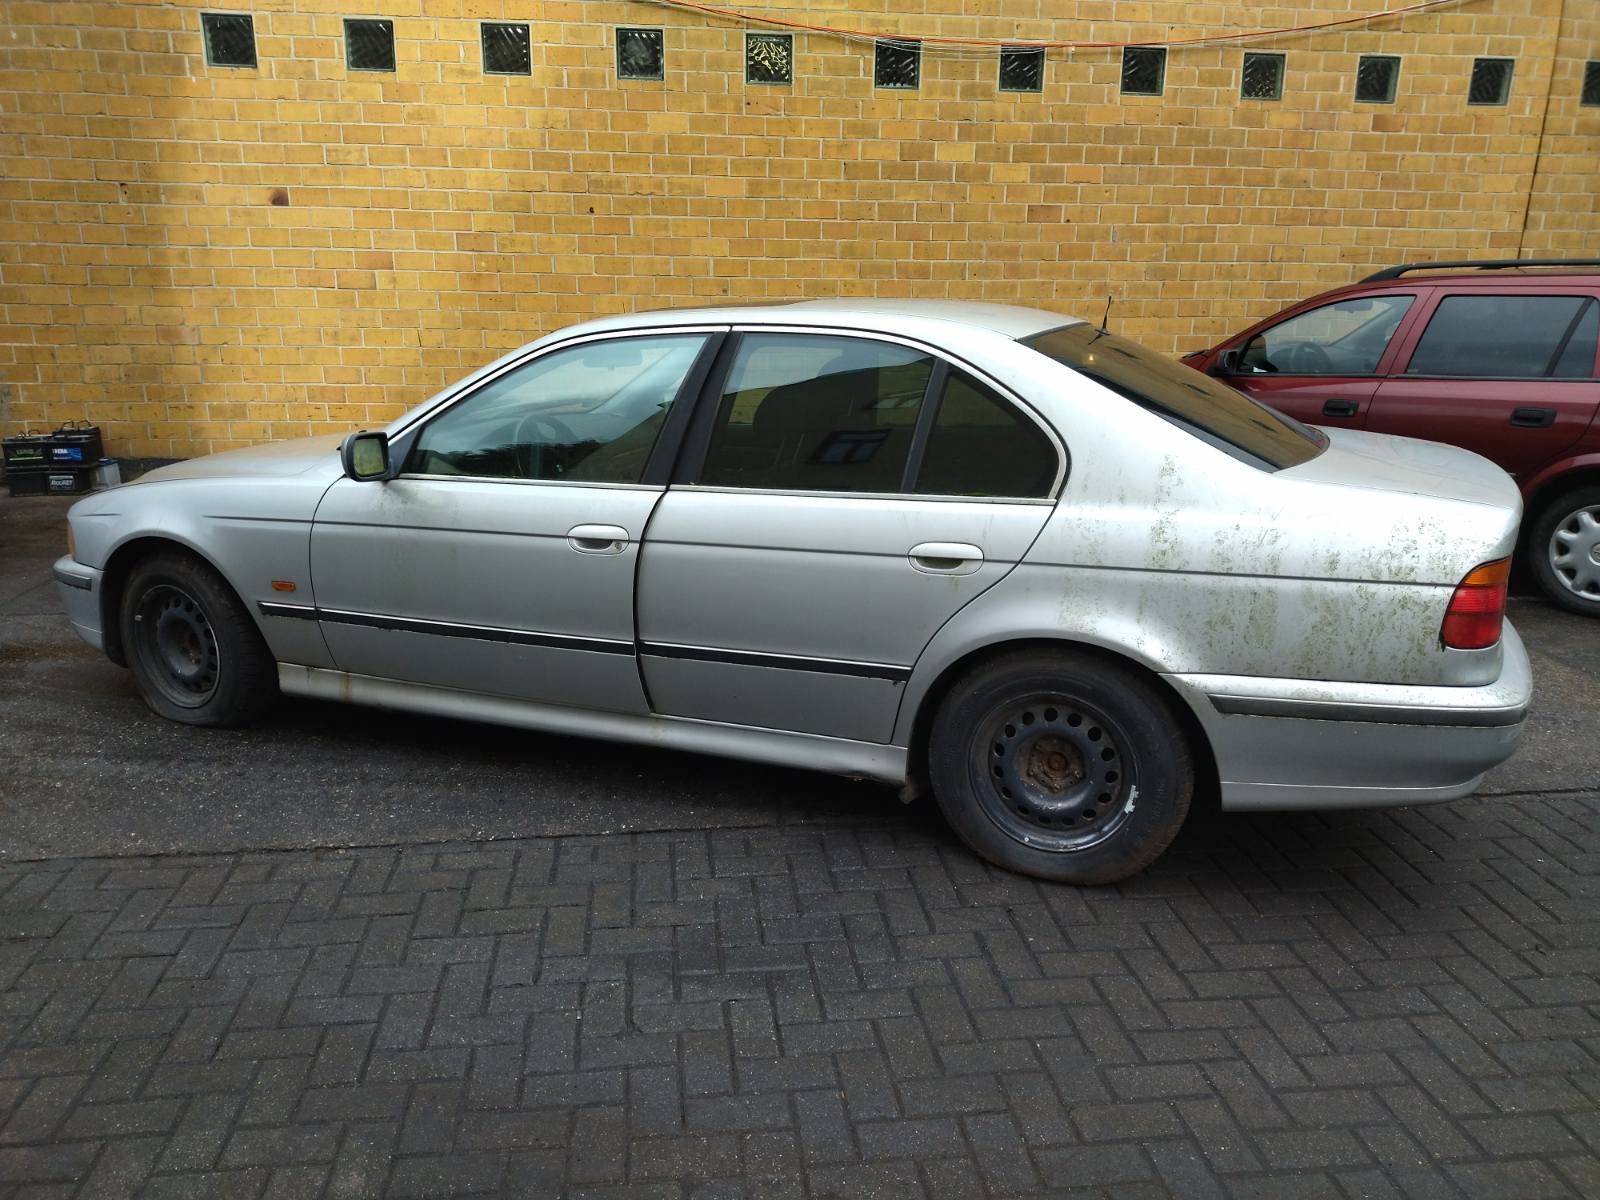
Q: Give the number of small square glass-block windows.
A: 12